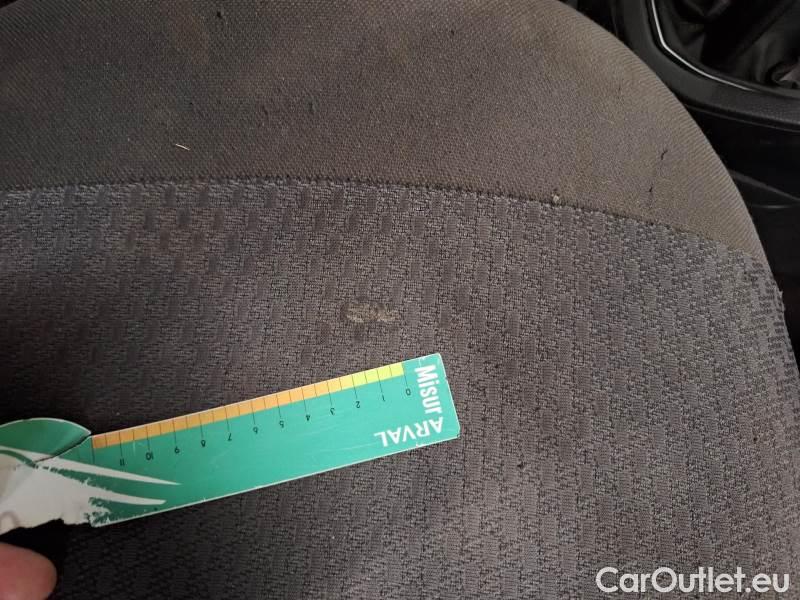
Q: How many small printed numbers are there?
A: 12